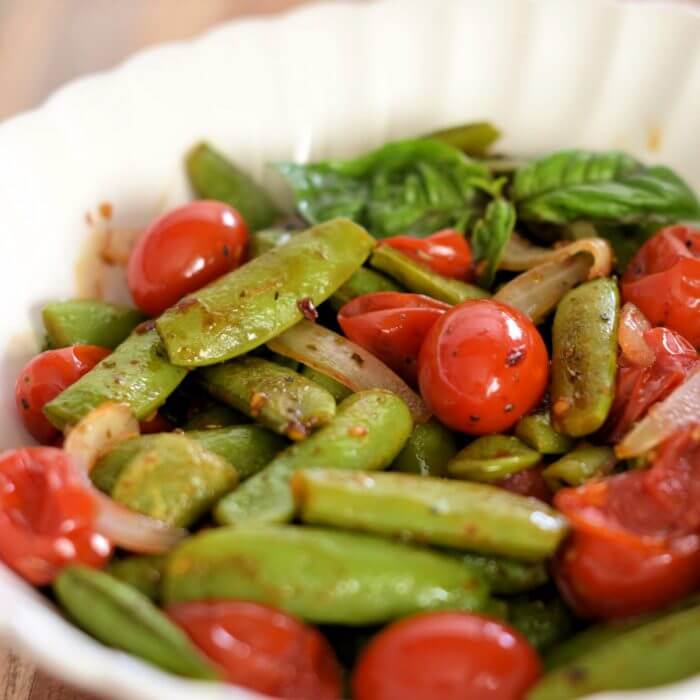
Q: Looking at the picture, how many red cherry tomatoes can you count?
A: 11